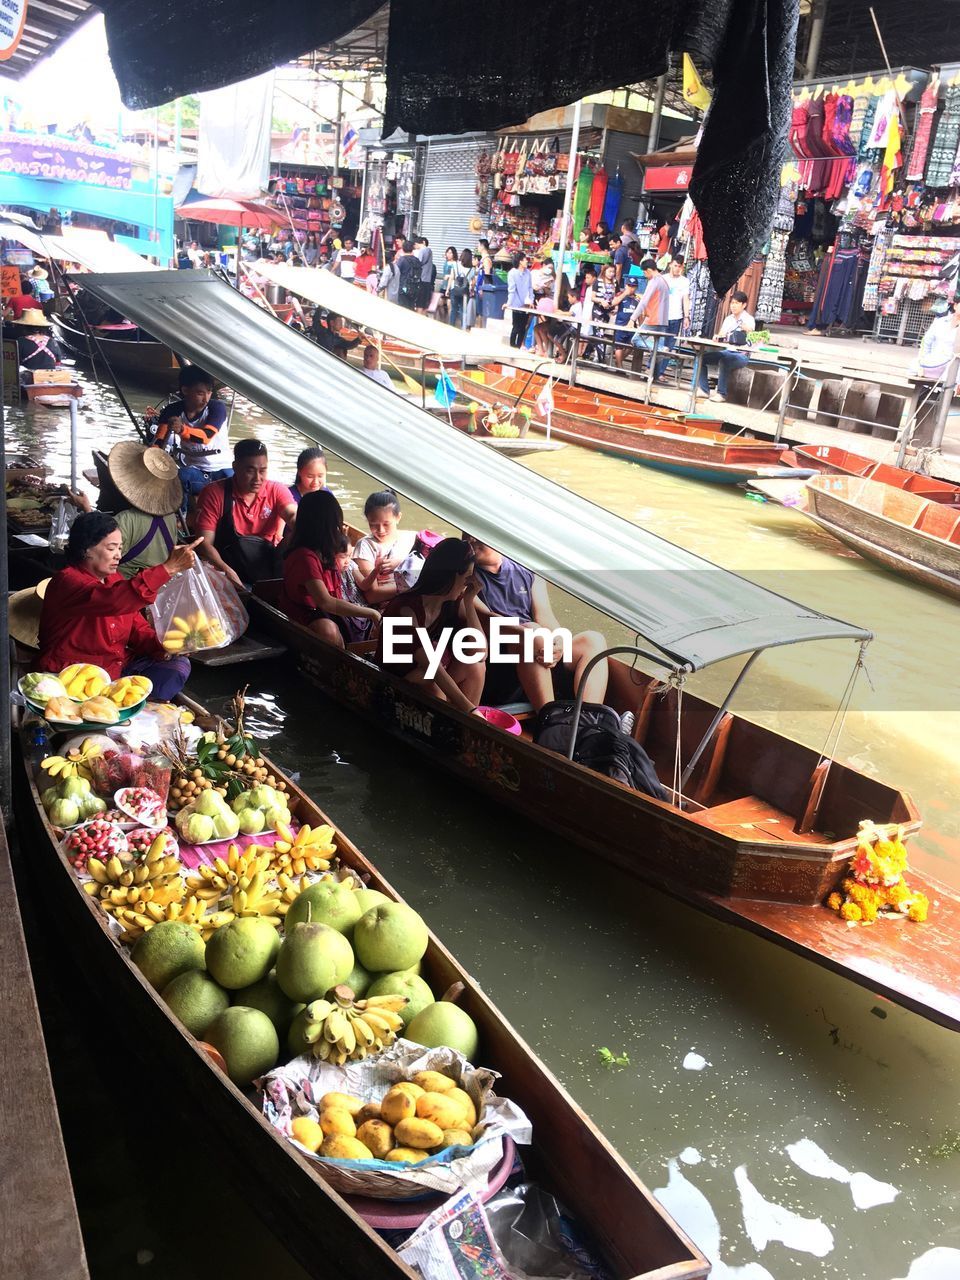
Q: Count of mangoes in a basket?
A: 15